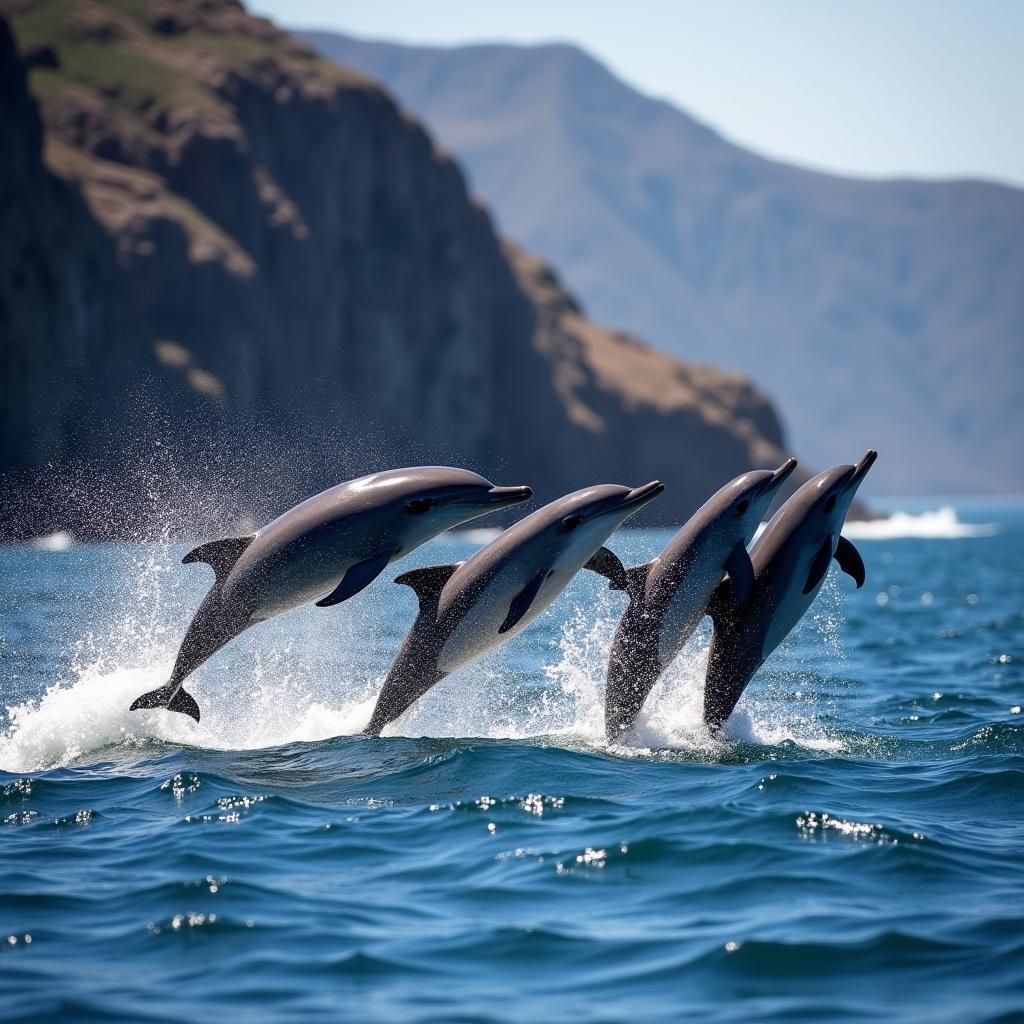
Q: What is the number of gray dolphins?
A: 4